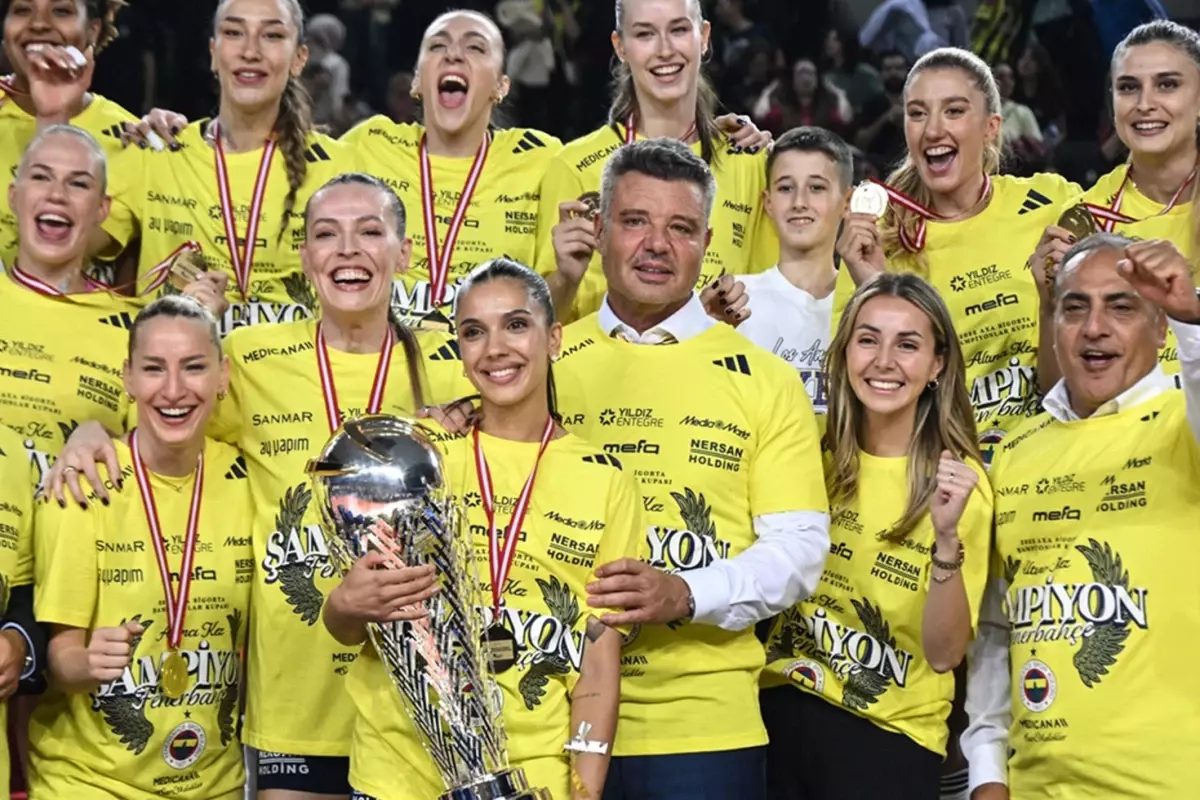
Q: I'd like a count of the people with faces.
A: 14